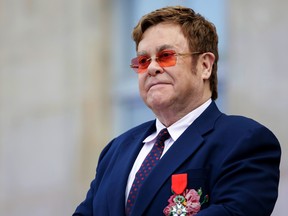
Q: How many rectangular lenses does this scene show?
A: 2